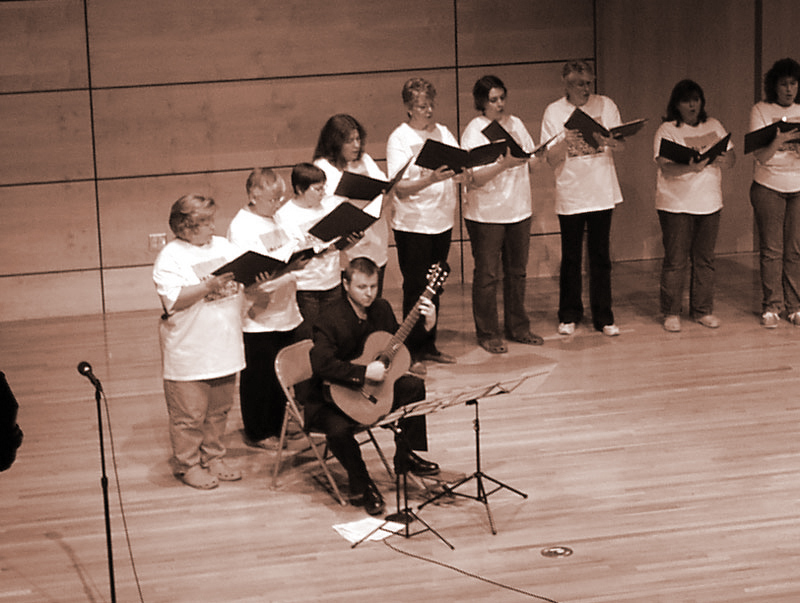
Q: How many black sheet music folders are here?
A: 9